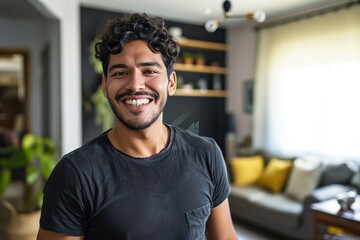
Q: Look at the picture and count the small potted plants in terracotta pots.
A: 2